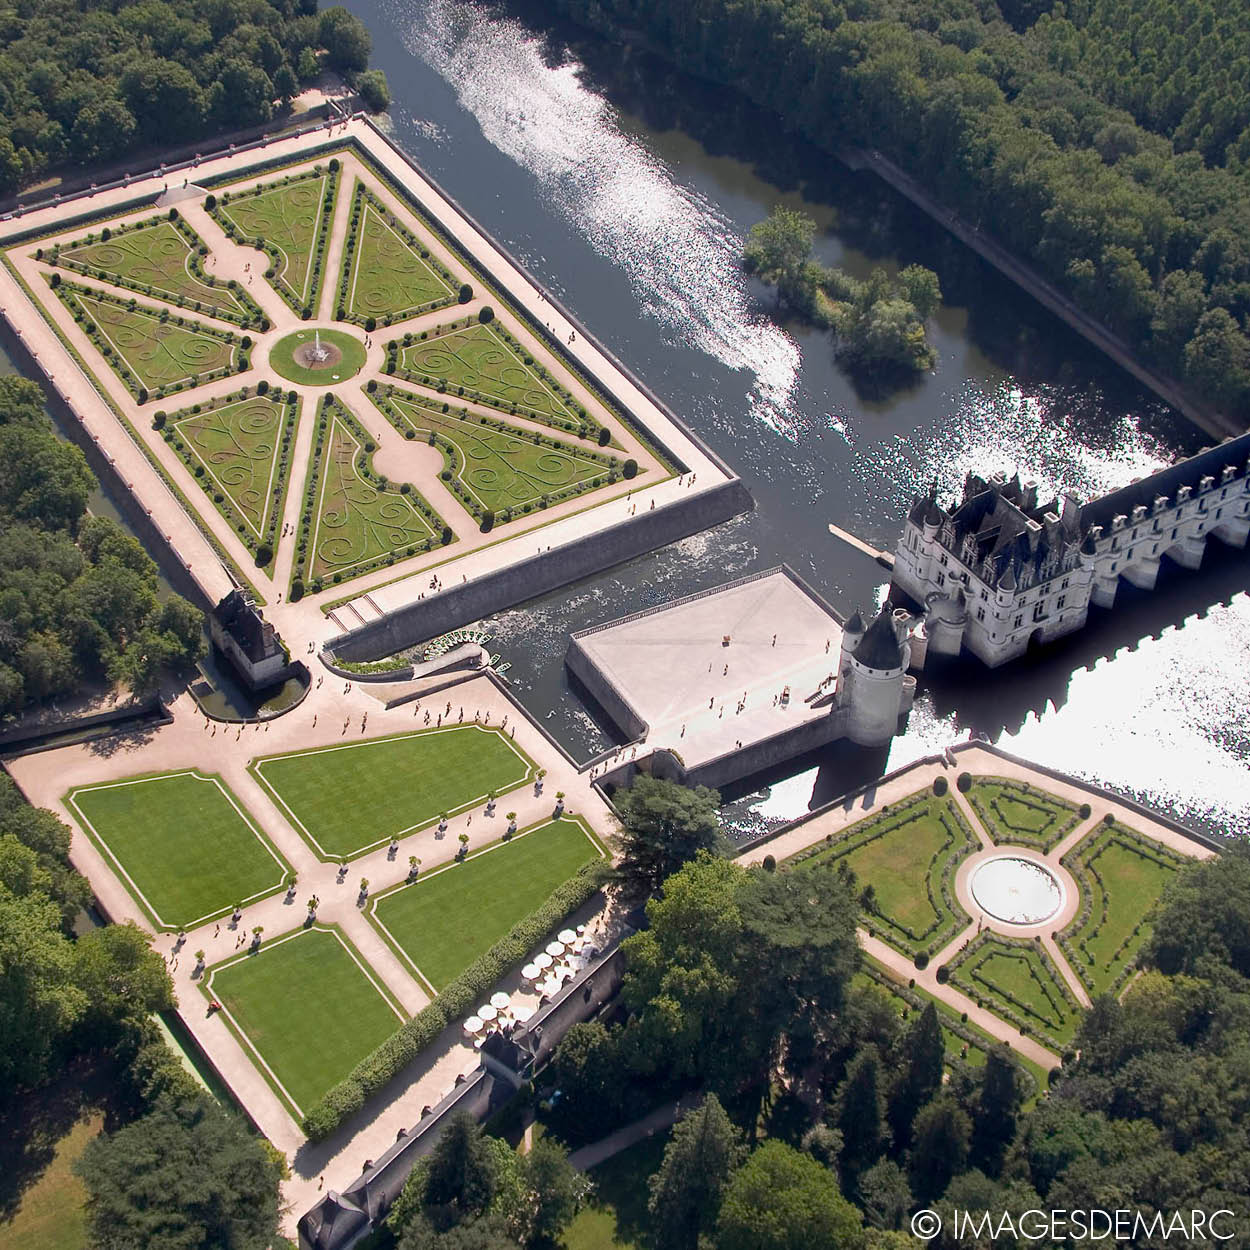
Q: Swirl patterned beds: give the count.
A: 8